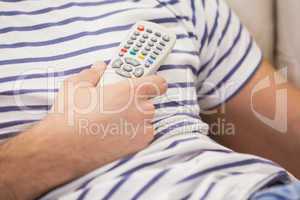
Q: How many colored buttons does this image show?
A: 5